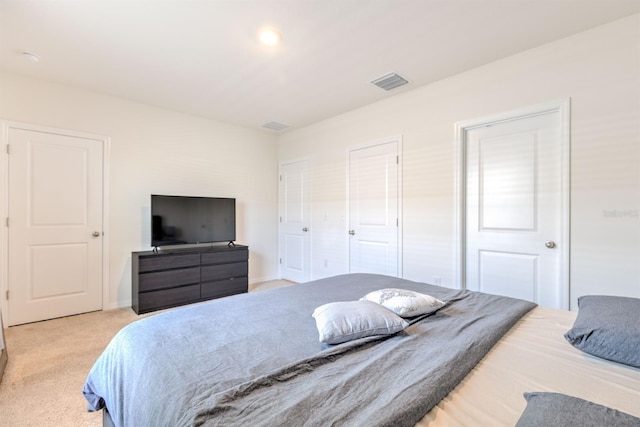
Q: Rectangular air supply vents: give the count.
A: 2